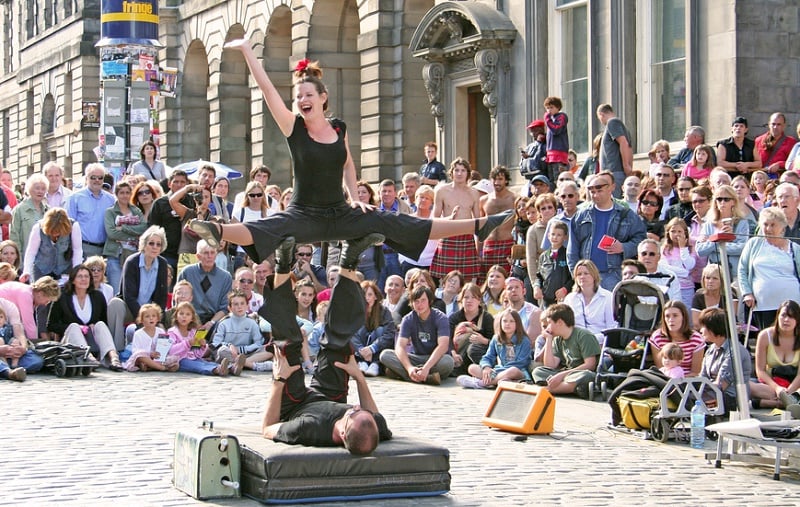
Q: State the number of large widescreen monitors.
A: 0